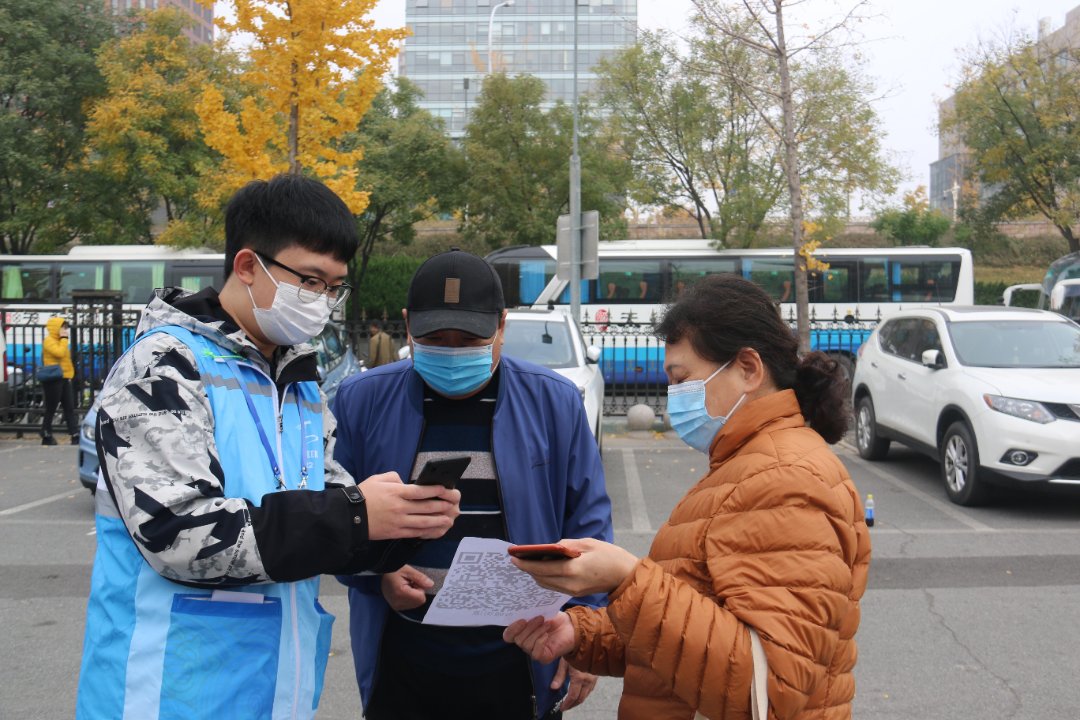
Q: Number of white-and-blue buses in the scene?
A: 2